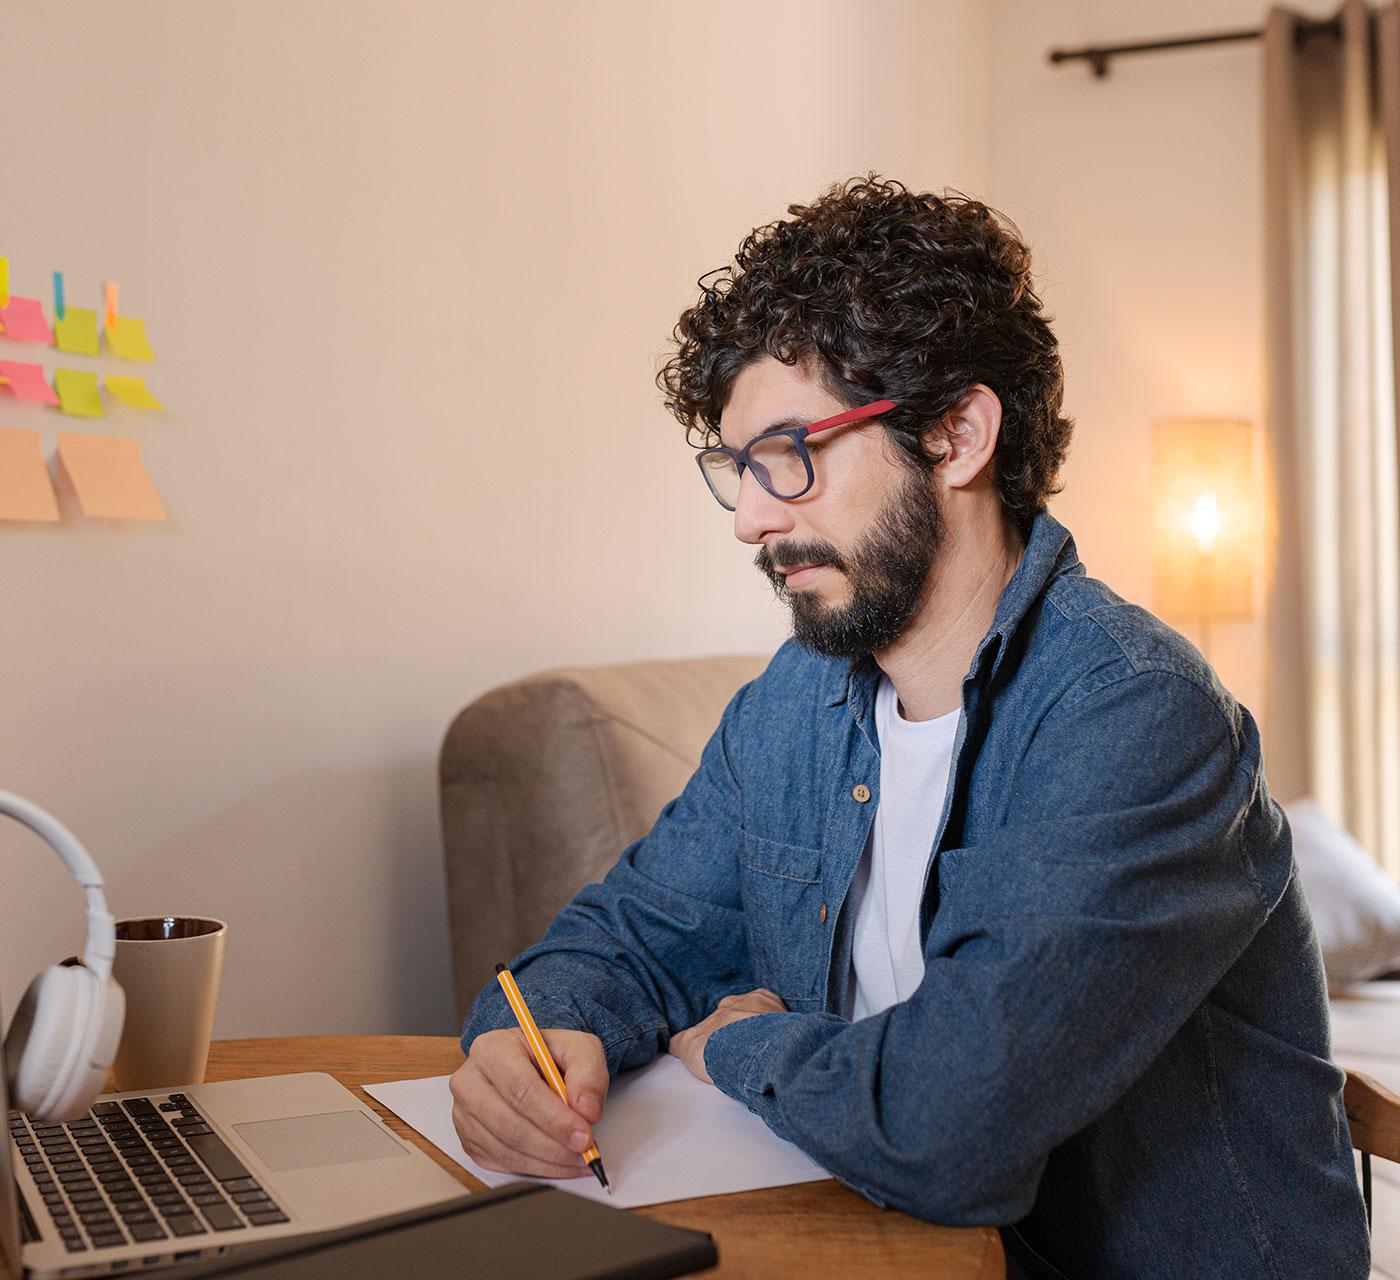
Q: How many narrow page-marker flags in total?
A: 3